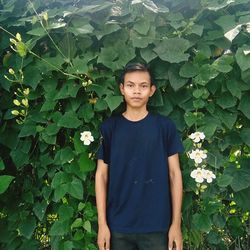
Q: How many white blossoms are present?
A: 5